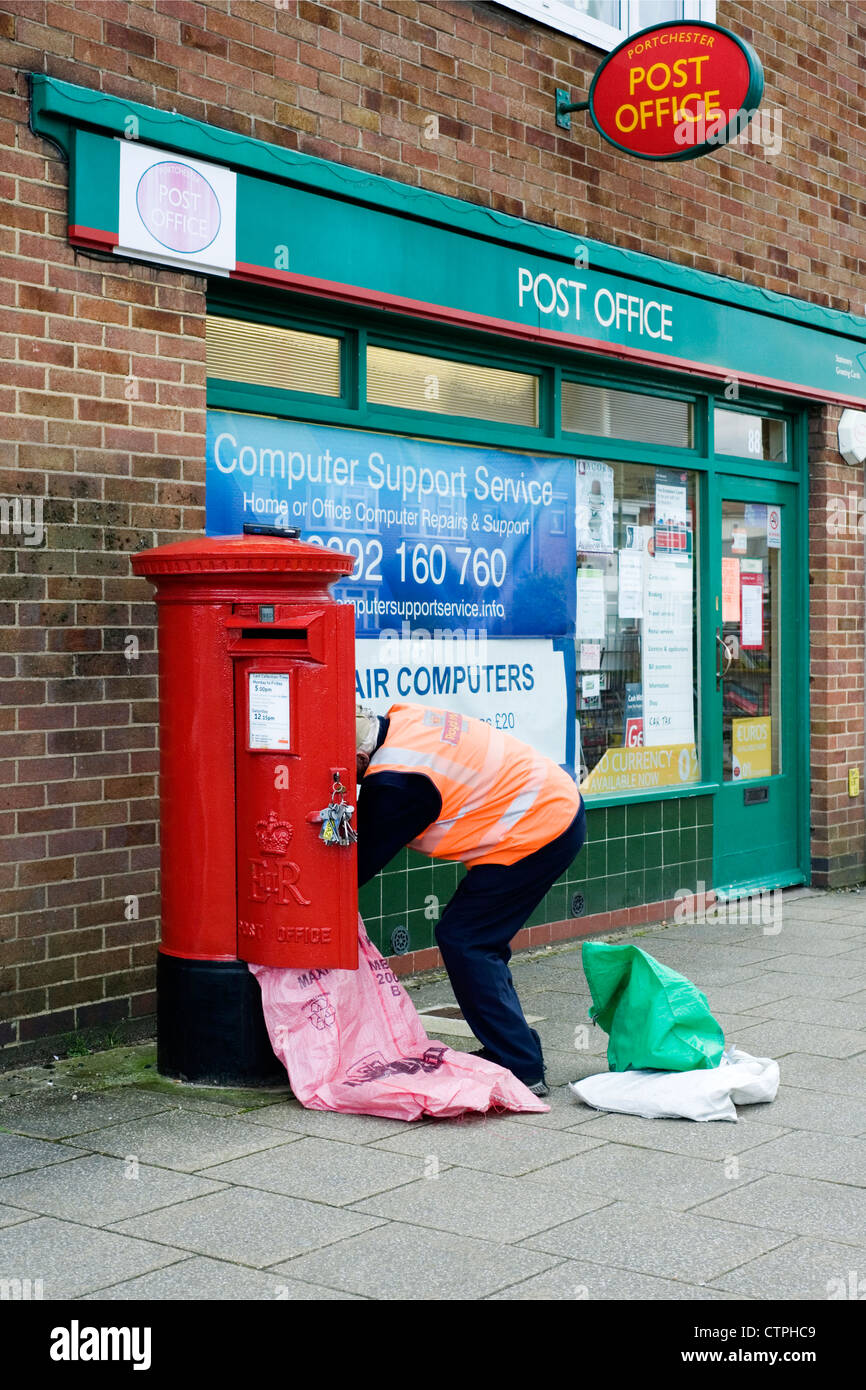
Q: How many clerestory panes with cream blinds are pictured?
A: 3